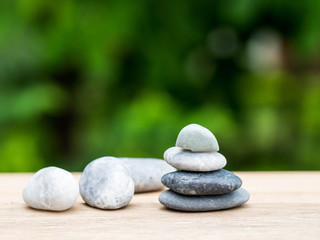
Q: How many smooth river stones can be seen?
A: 7